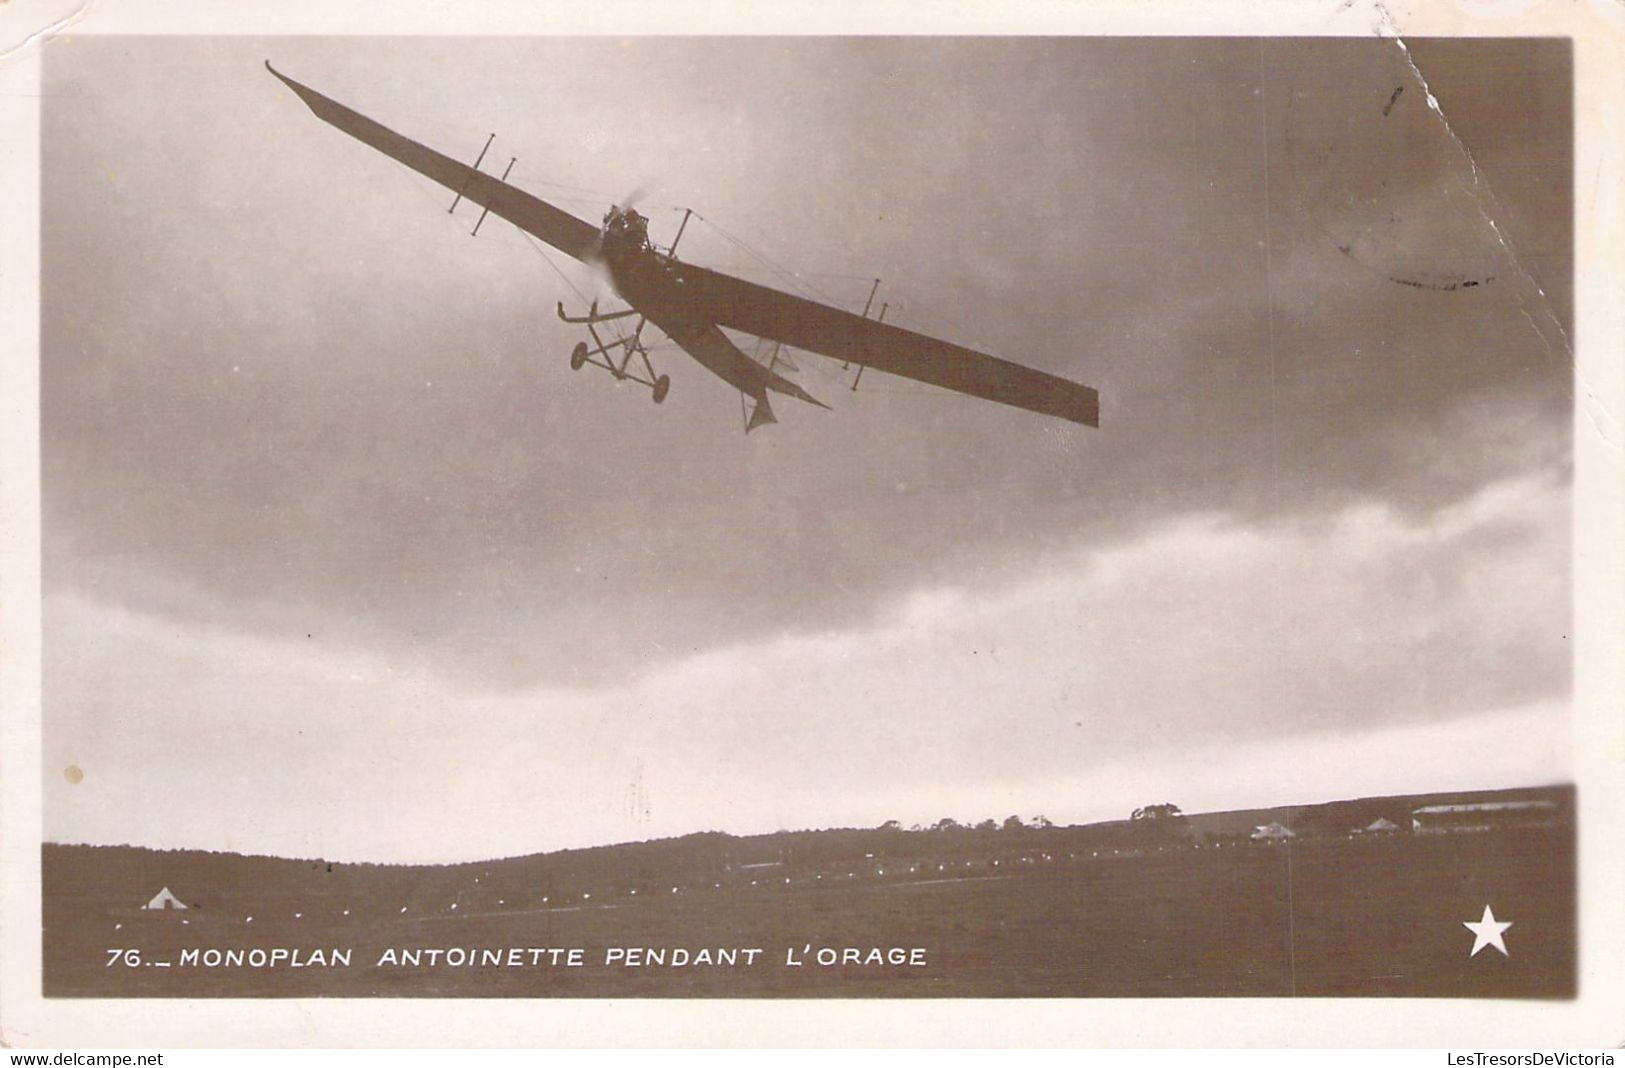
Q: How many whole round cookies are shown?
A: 0